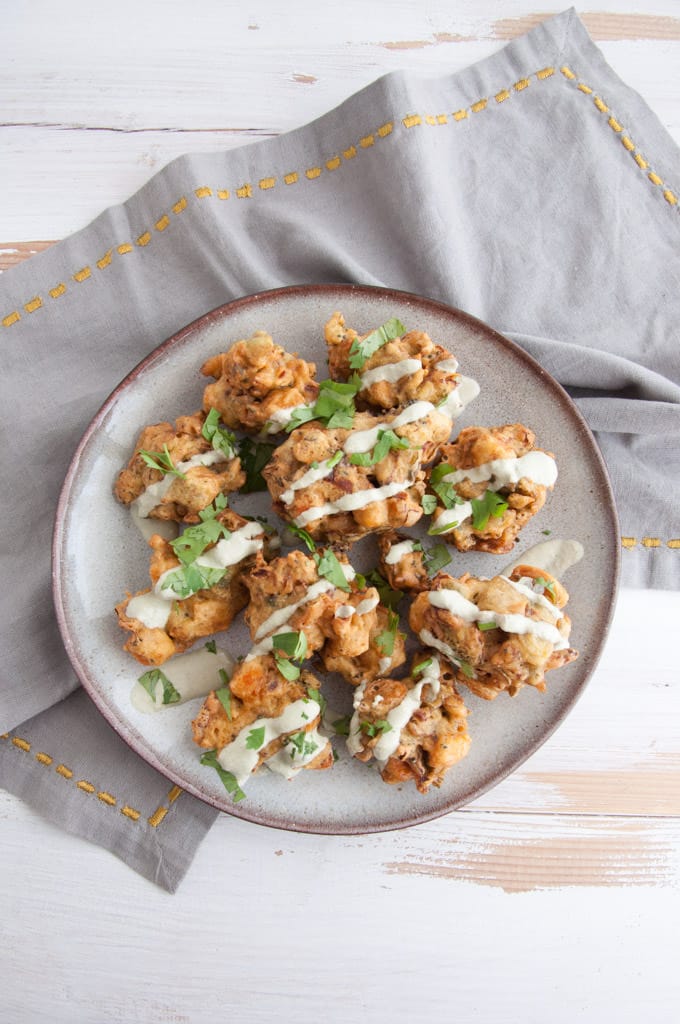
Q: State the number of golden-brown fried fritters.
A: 11